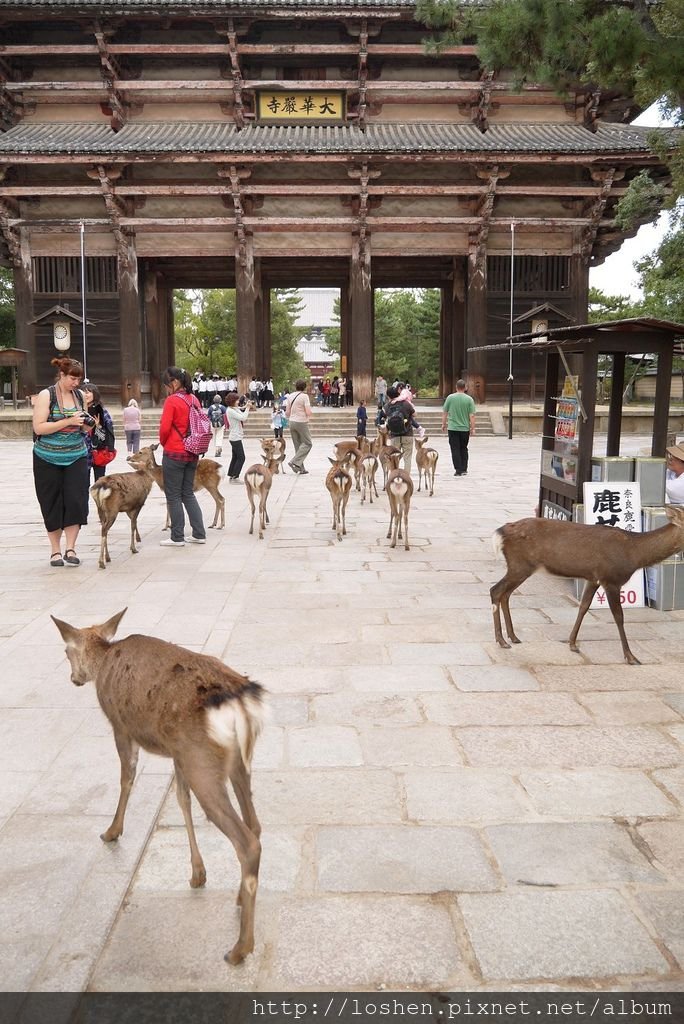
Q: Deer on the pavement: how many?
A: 13